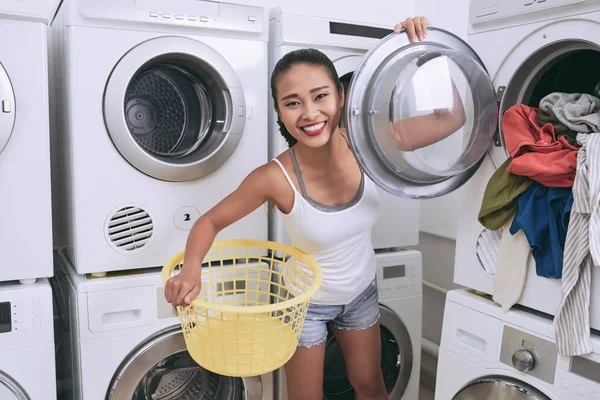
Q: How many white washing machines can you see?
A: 8